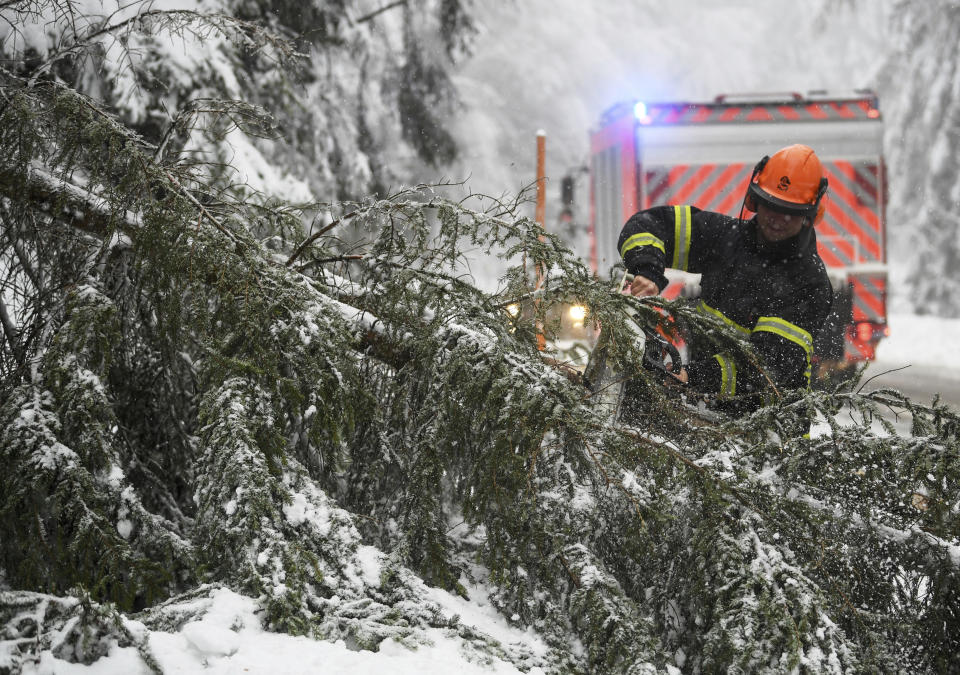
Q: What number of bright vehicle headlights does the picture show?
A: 2